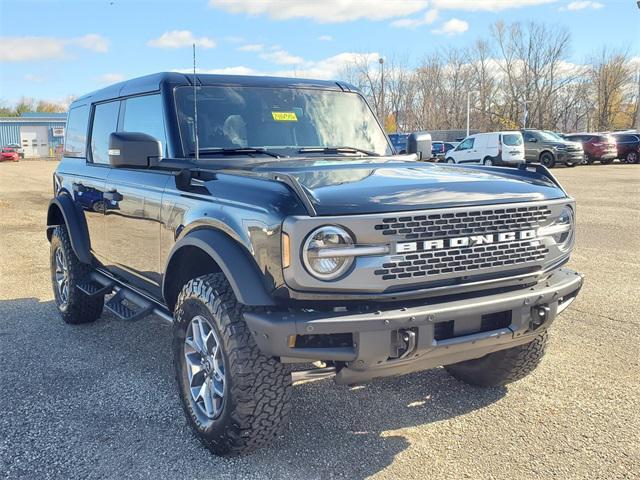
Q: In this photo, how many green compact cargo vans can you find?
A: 0